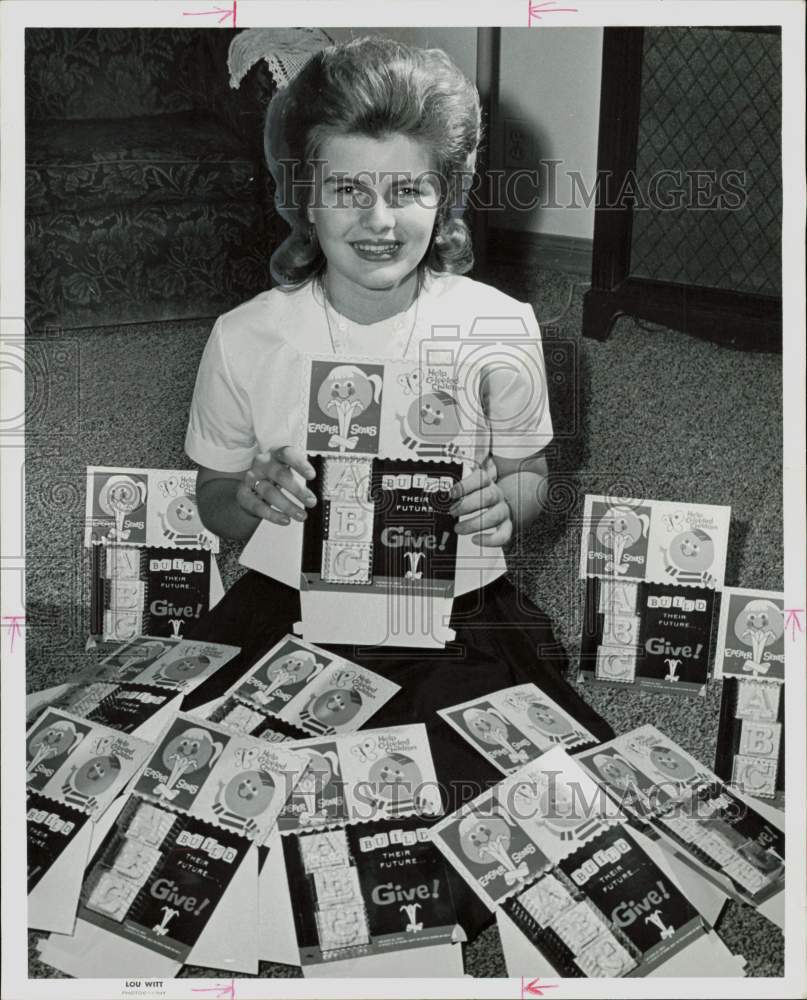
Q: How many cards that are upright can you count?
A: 4